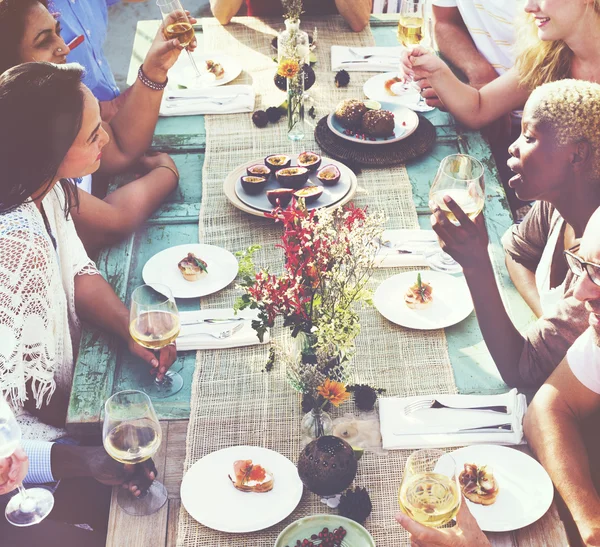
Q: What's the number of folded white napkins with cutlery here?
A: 5